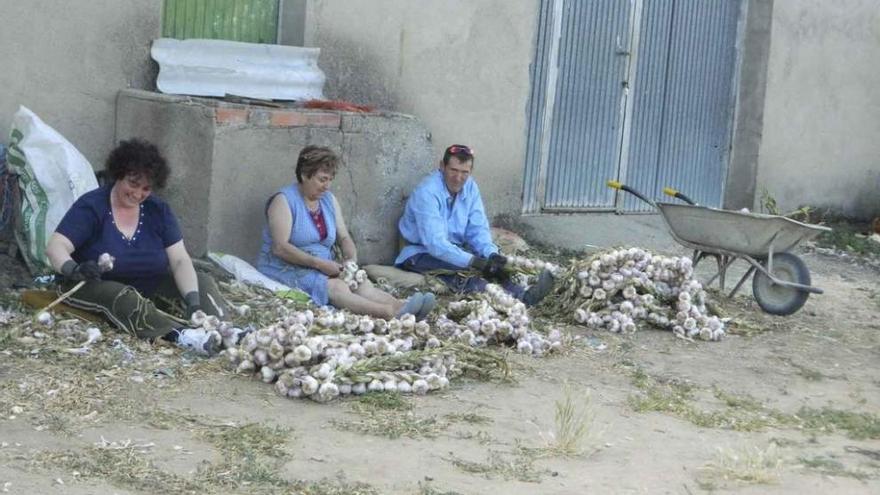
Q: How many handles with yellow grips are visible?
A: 2